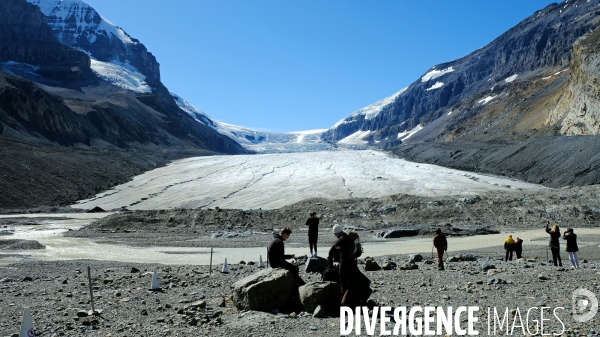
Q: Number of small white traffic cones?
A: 4